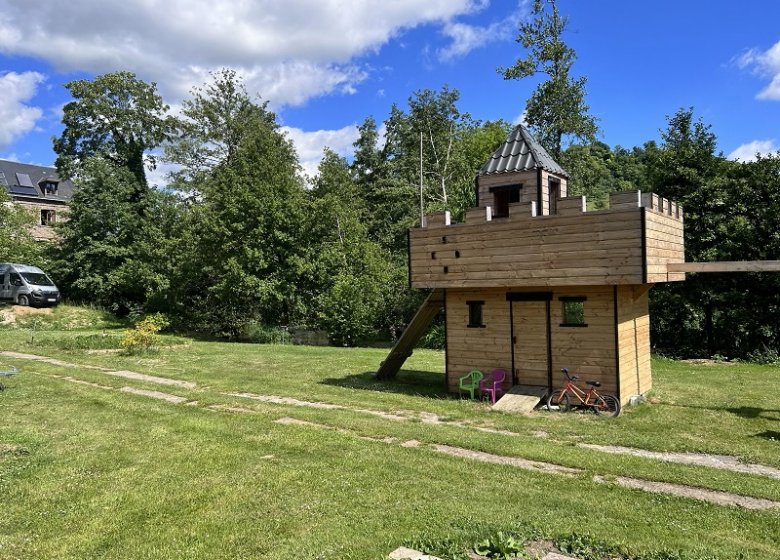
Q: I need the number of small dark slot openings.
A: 4